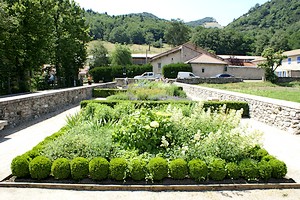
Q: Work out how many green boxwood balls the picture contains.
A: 15